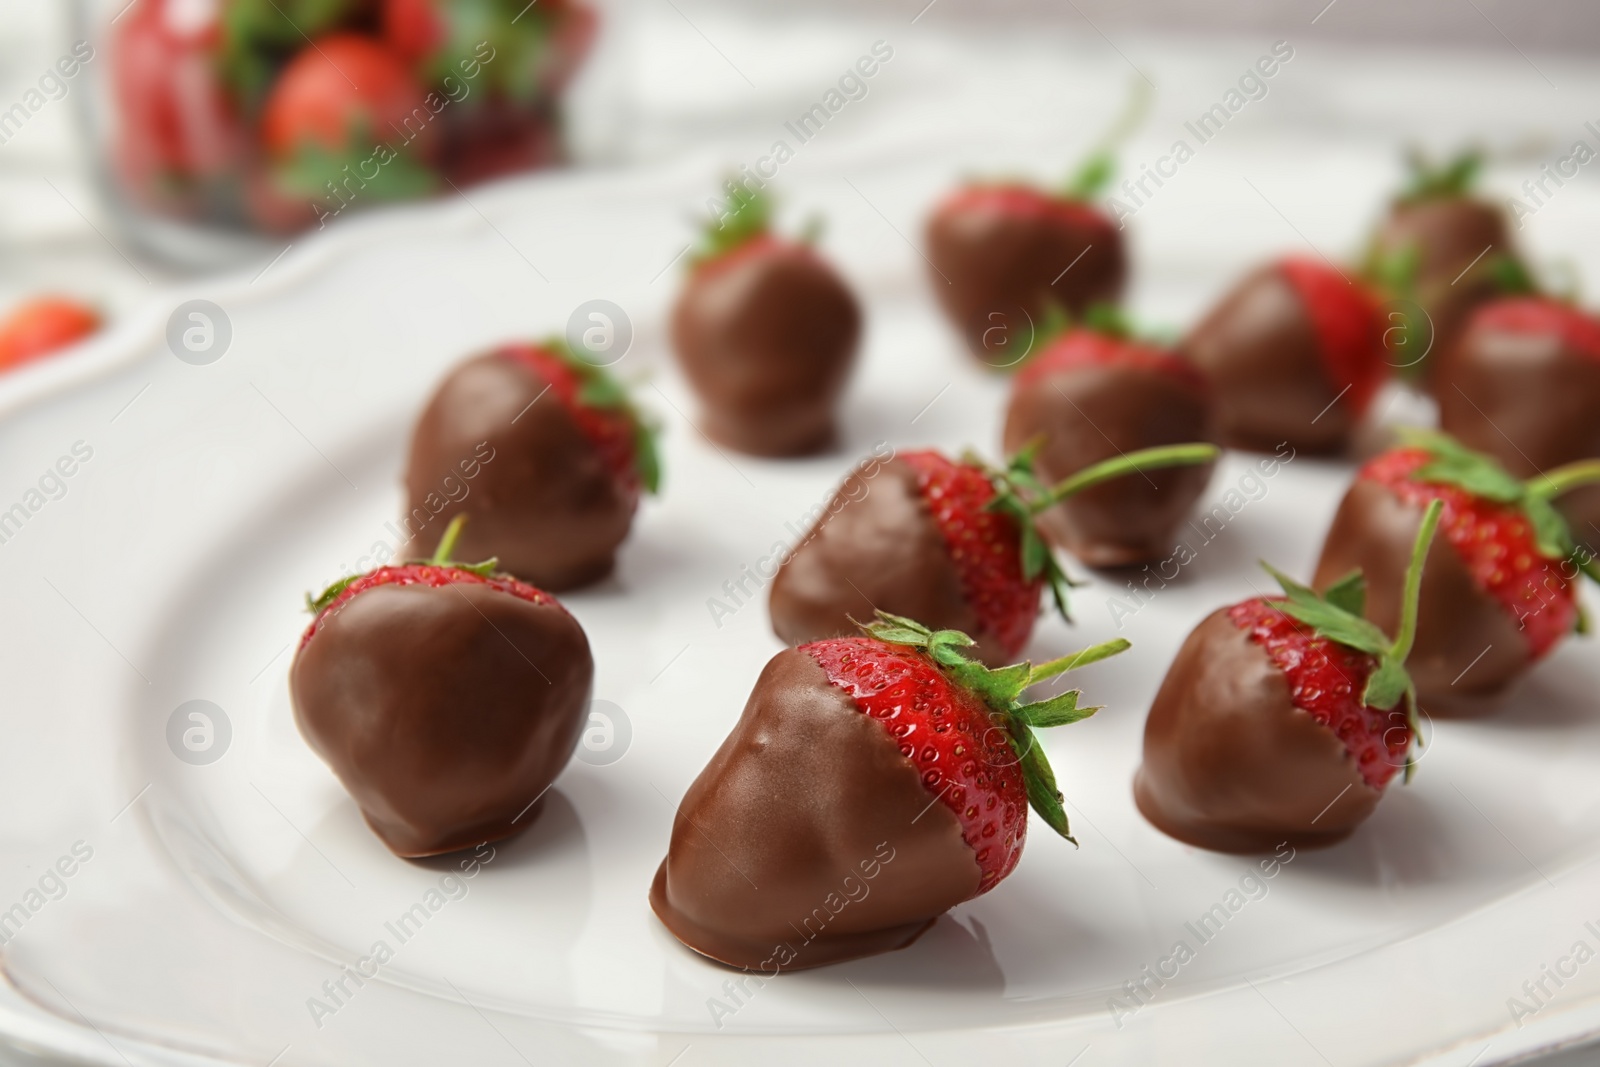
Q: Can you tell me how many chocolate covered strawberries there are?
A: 12